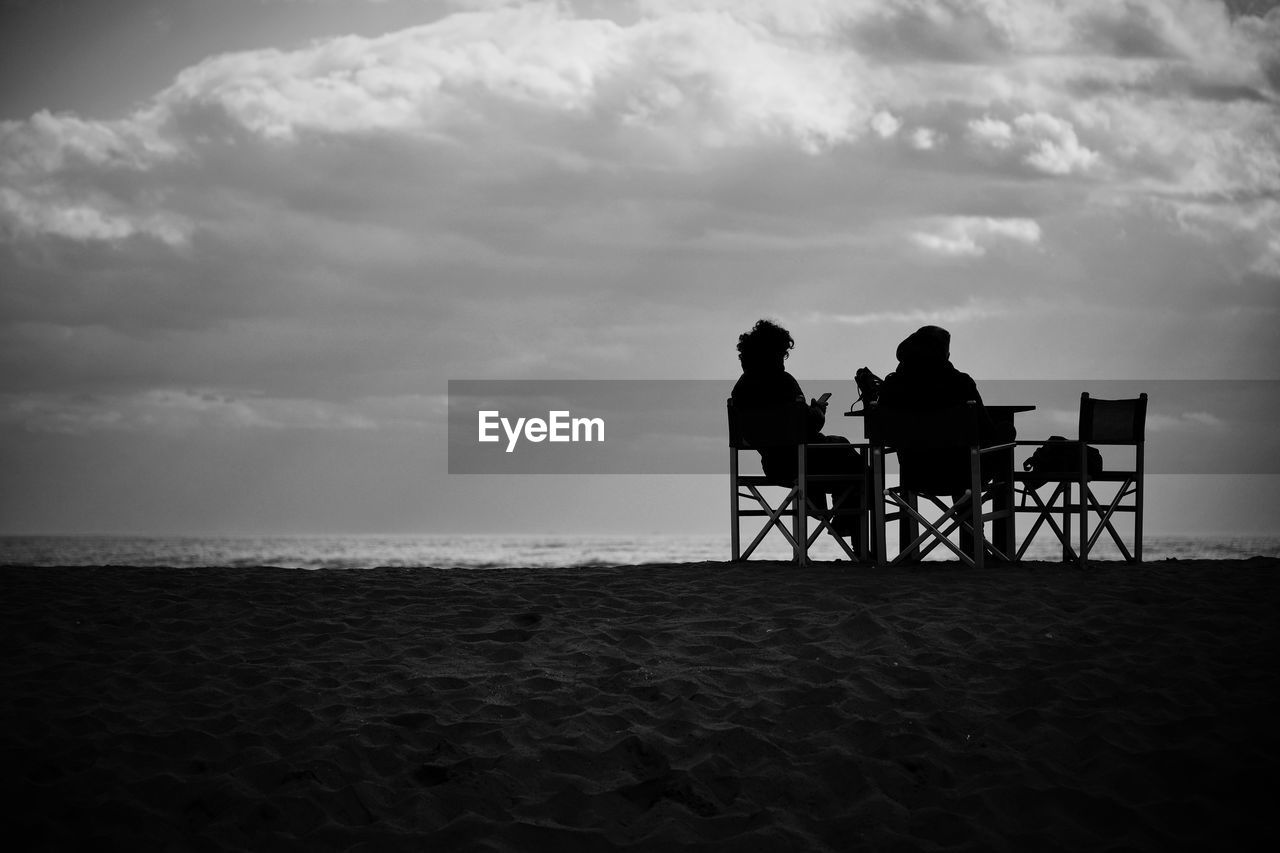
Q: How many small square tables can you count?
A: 1